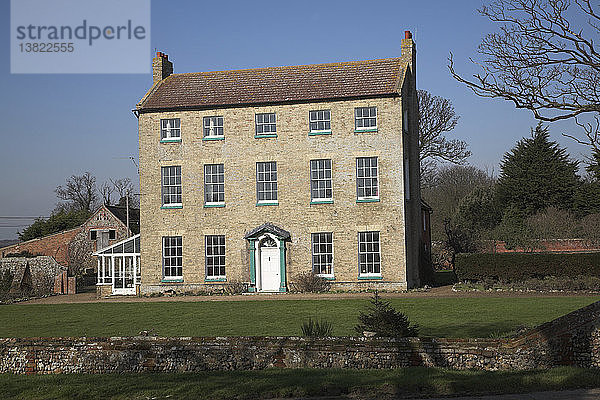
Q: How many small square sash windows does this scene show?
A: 5